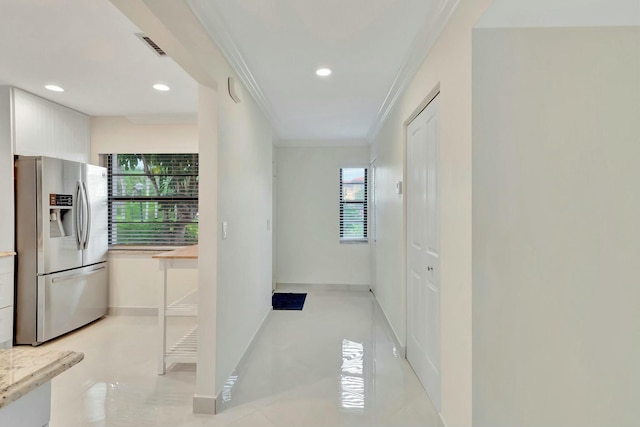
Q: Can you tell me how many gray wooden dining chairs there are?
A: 0